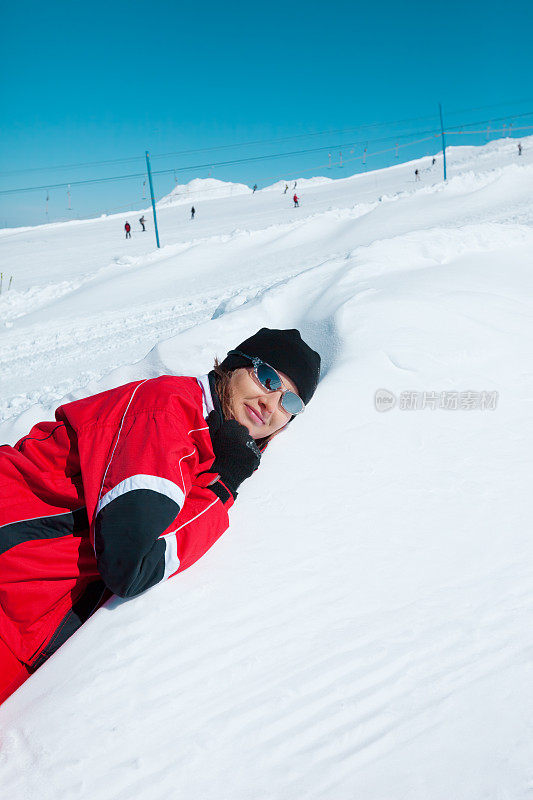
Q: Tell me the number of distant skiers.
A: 10